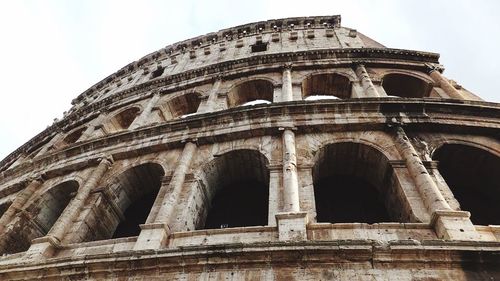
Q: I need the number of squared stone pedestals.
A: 4